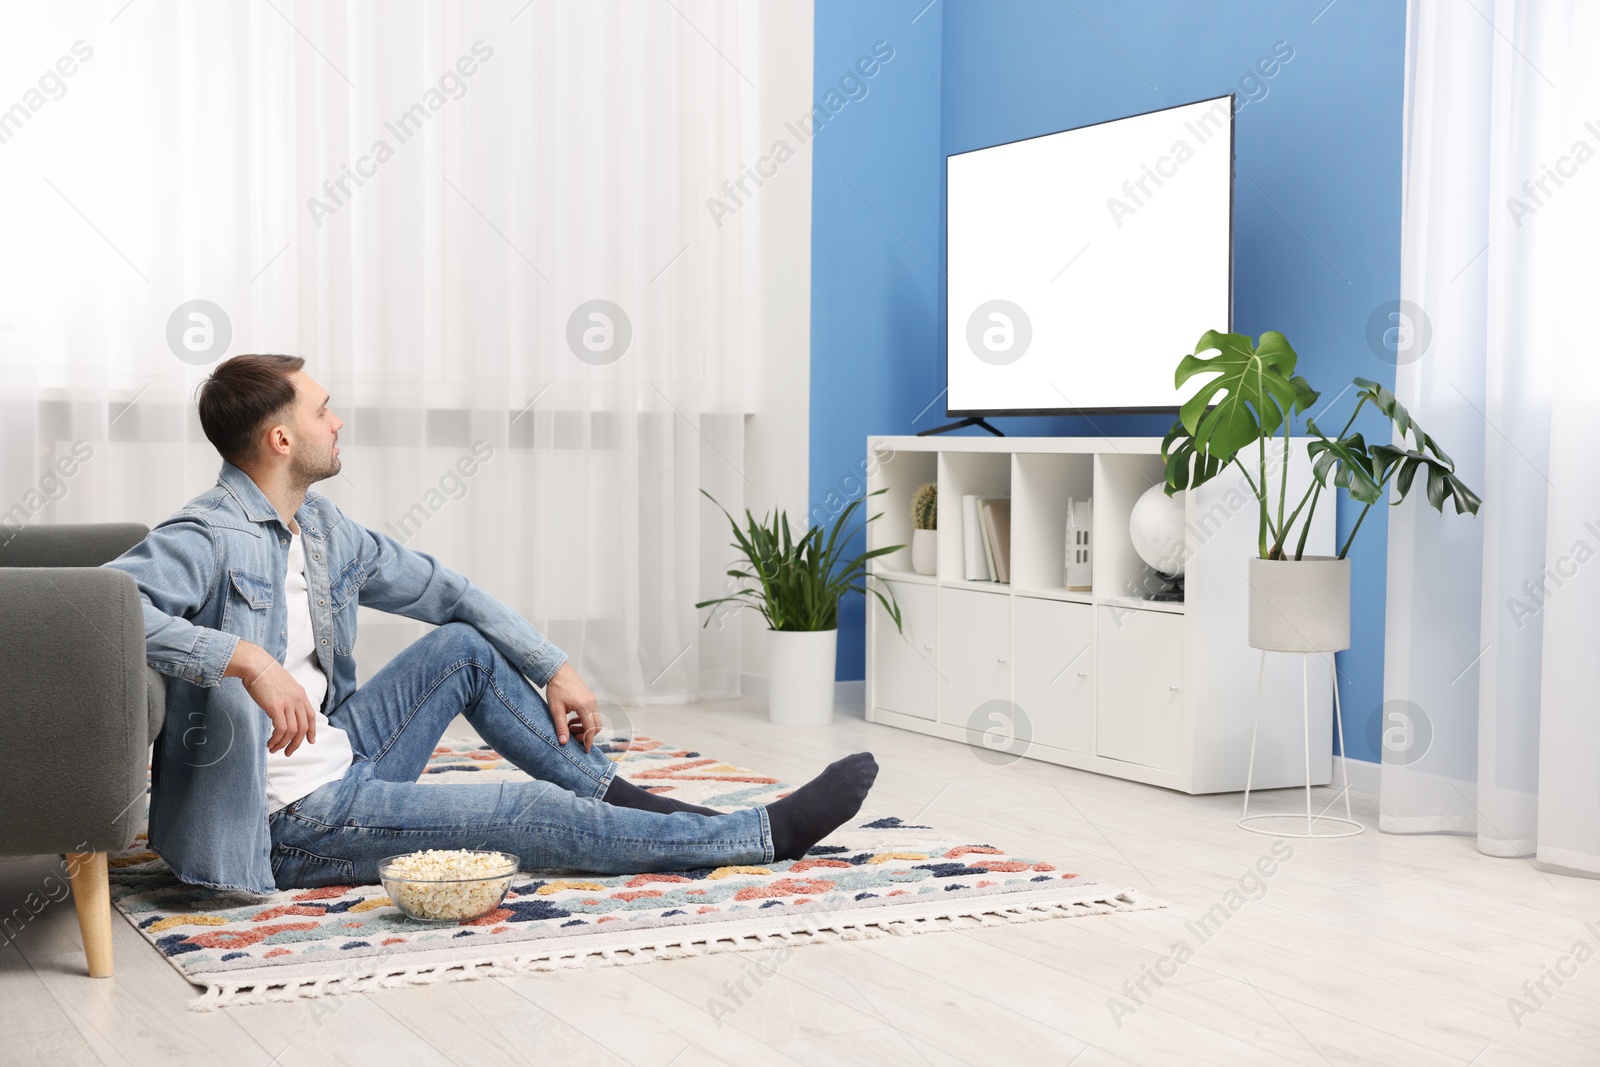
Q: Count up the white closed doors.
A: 4